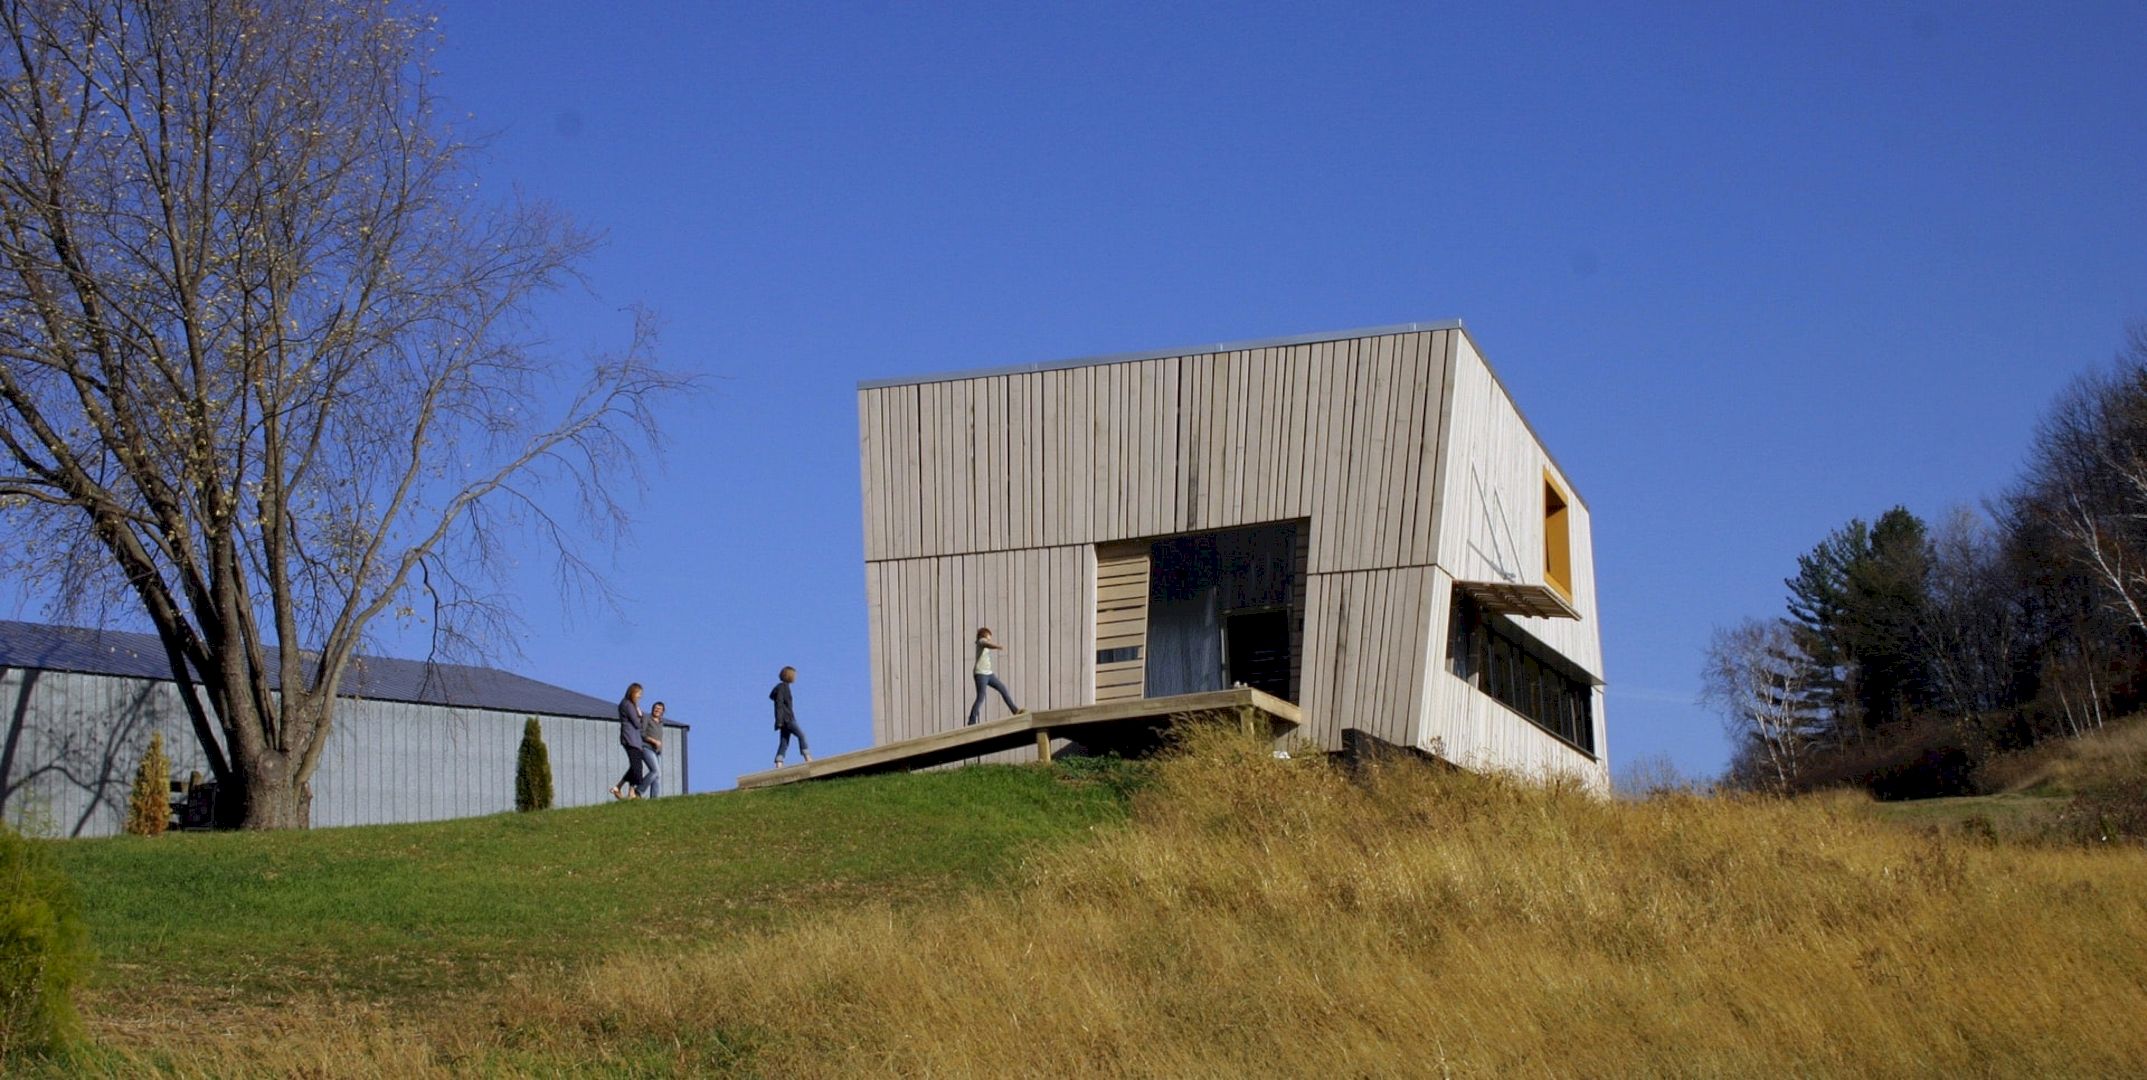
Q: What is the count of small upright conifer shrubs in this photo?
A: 2